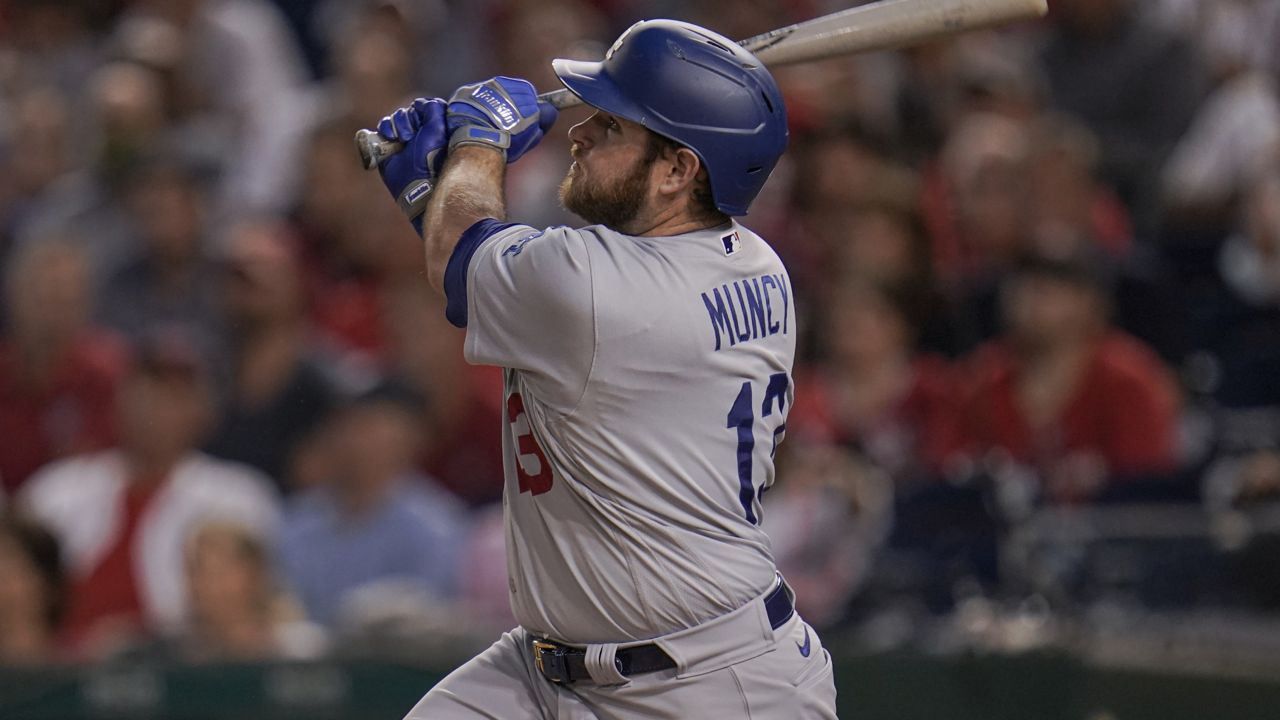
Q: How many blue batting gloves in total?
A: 2